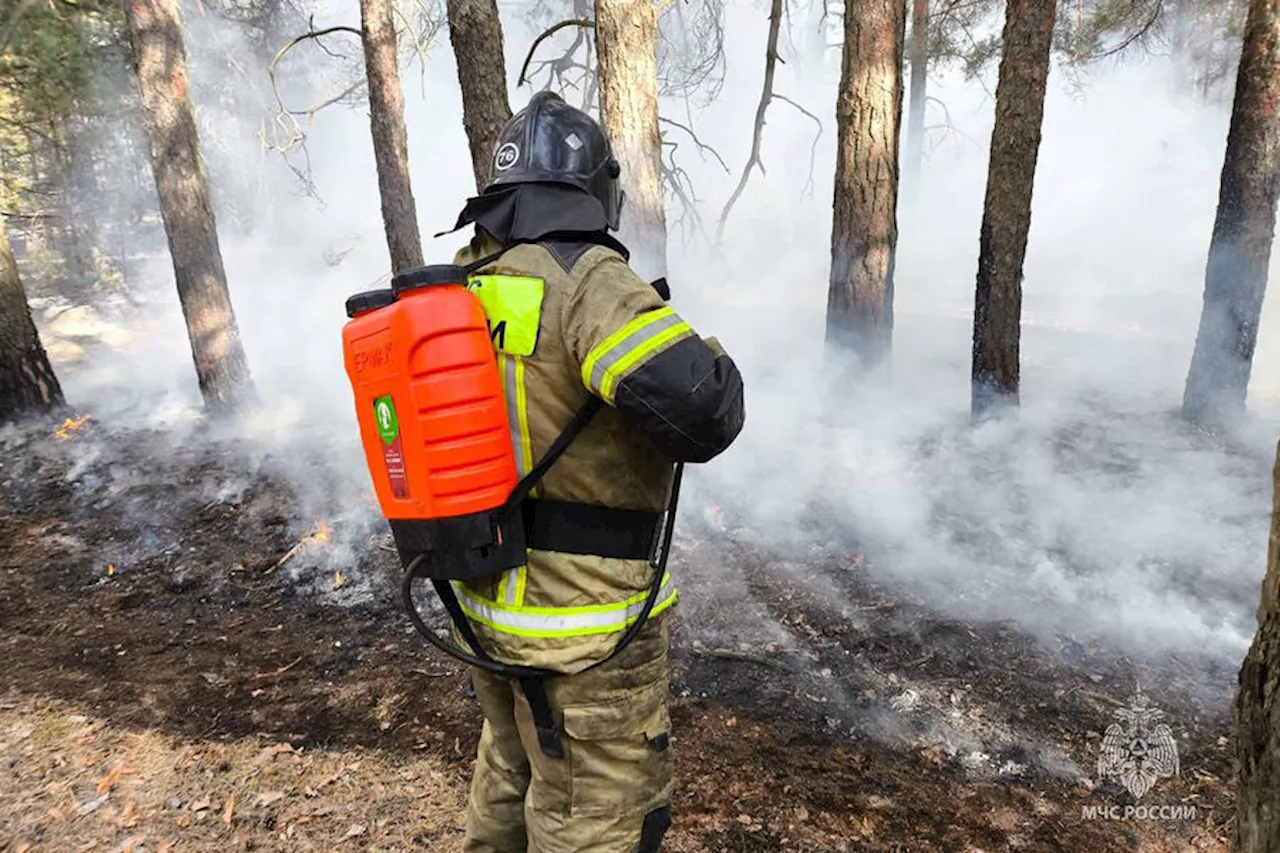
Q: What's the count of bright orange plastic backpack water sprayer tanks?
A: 1